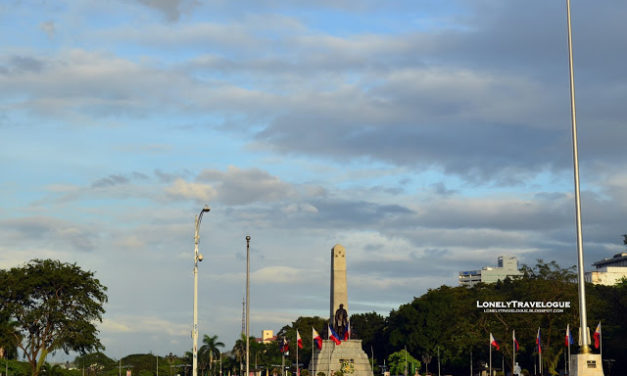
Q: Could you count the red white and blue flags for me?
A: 10